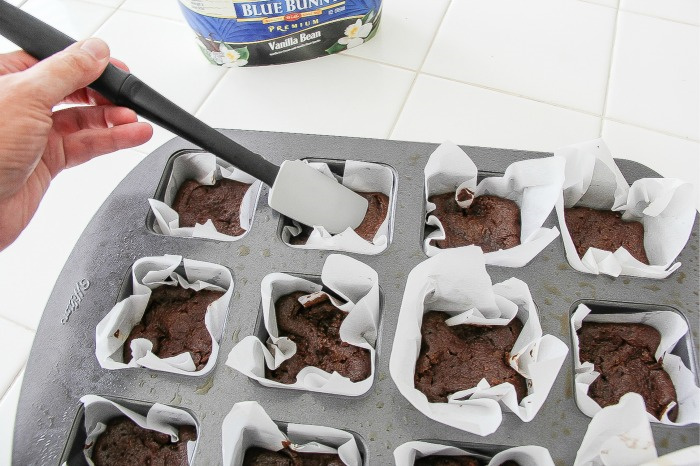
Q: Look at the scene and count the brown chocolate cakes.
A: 11